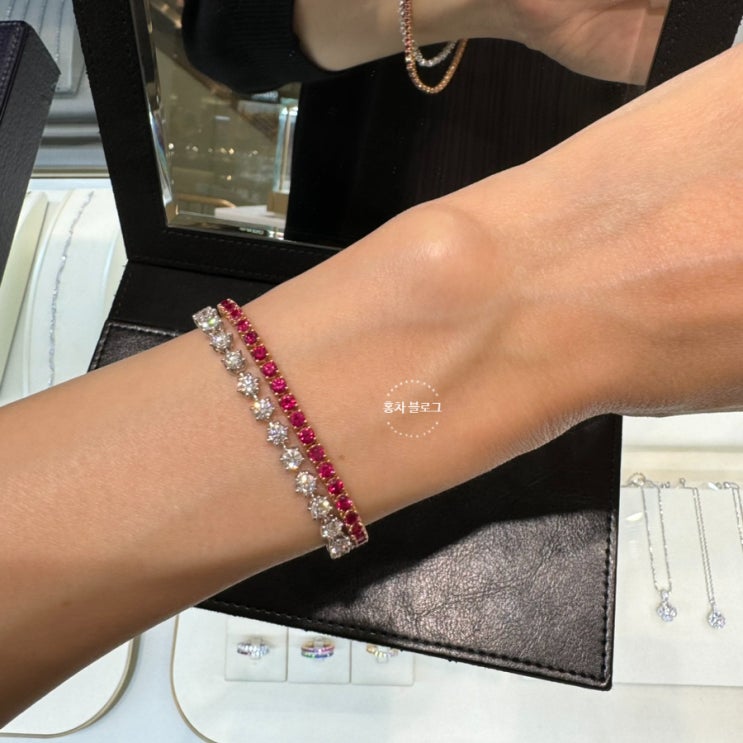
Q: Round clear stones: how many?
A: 11